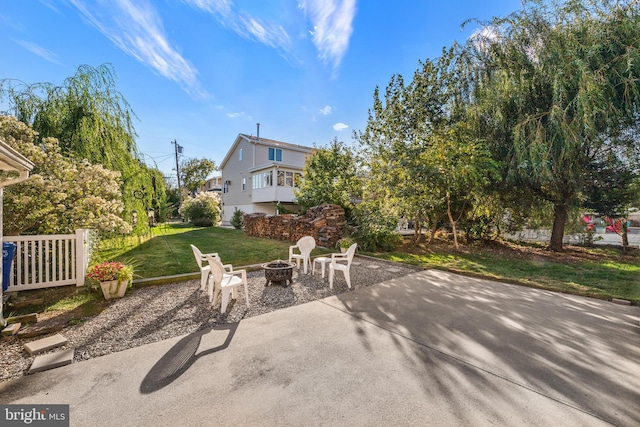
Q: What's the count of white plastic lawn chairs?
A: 4